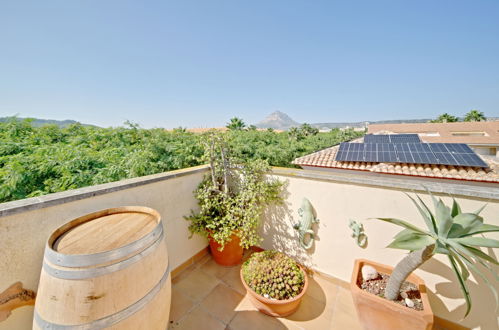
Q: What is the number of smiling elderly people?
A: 0